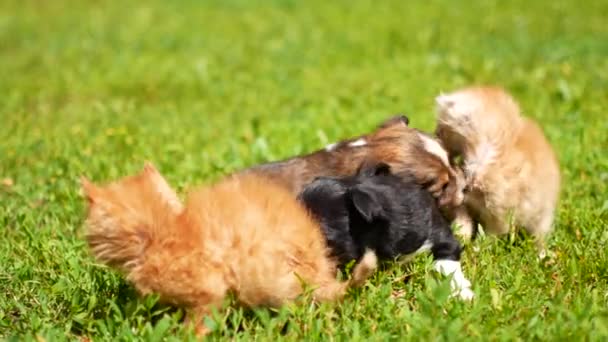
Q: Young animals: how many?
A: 4